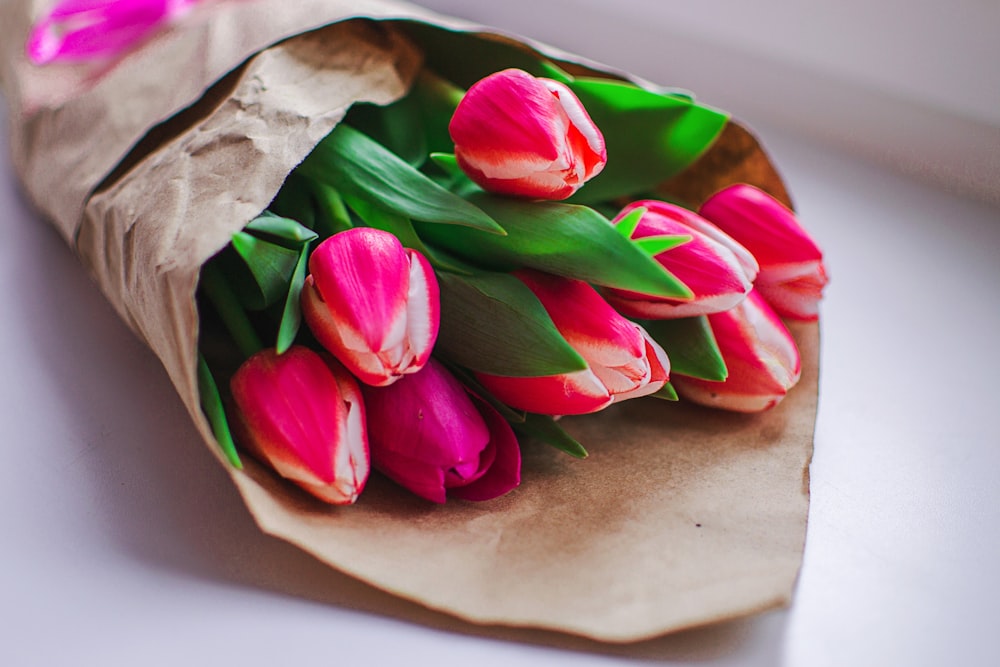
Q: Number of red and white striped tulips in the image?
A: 7